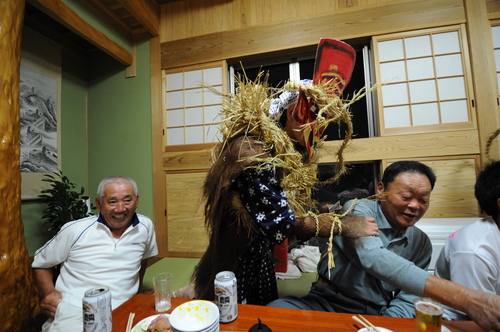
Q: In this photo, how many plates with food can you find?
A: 1